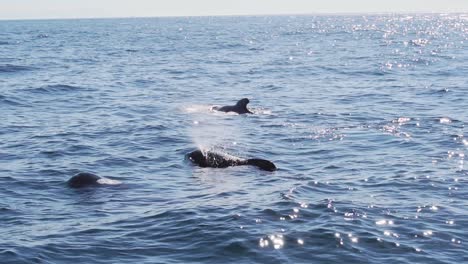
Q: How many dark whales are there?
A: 3